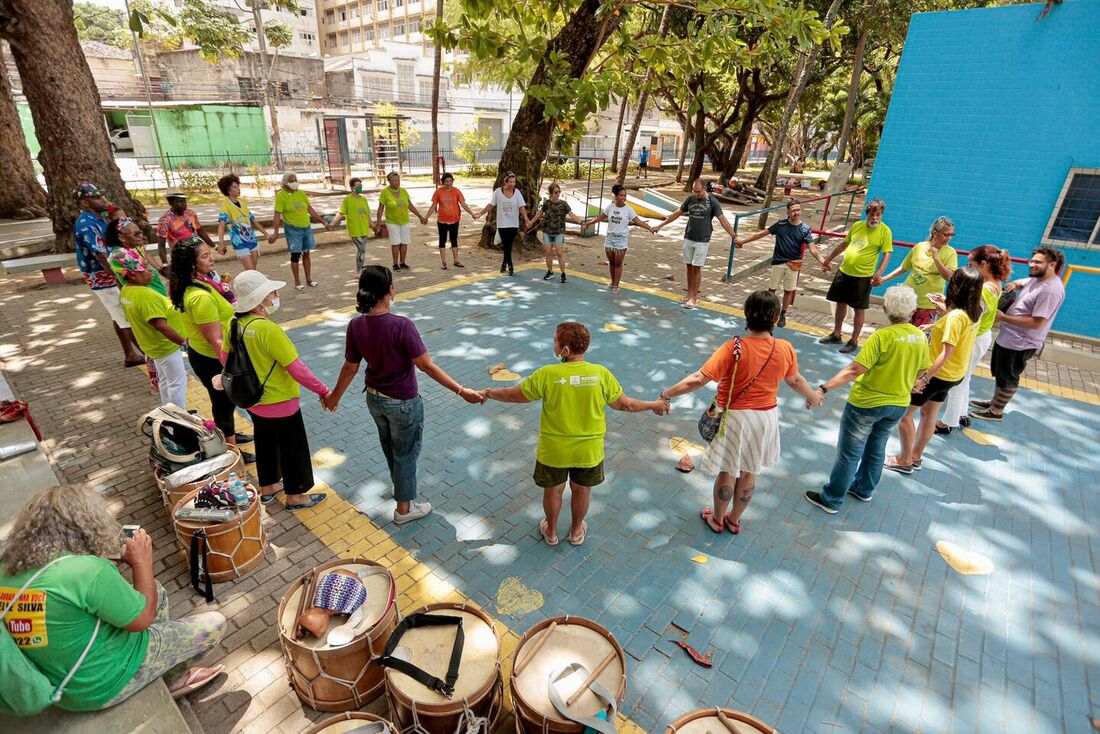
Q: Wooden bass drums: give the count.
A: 7